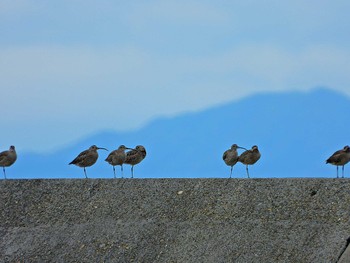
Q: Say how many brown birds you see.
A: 7